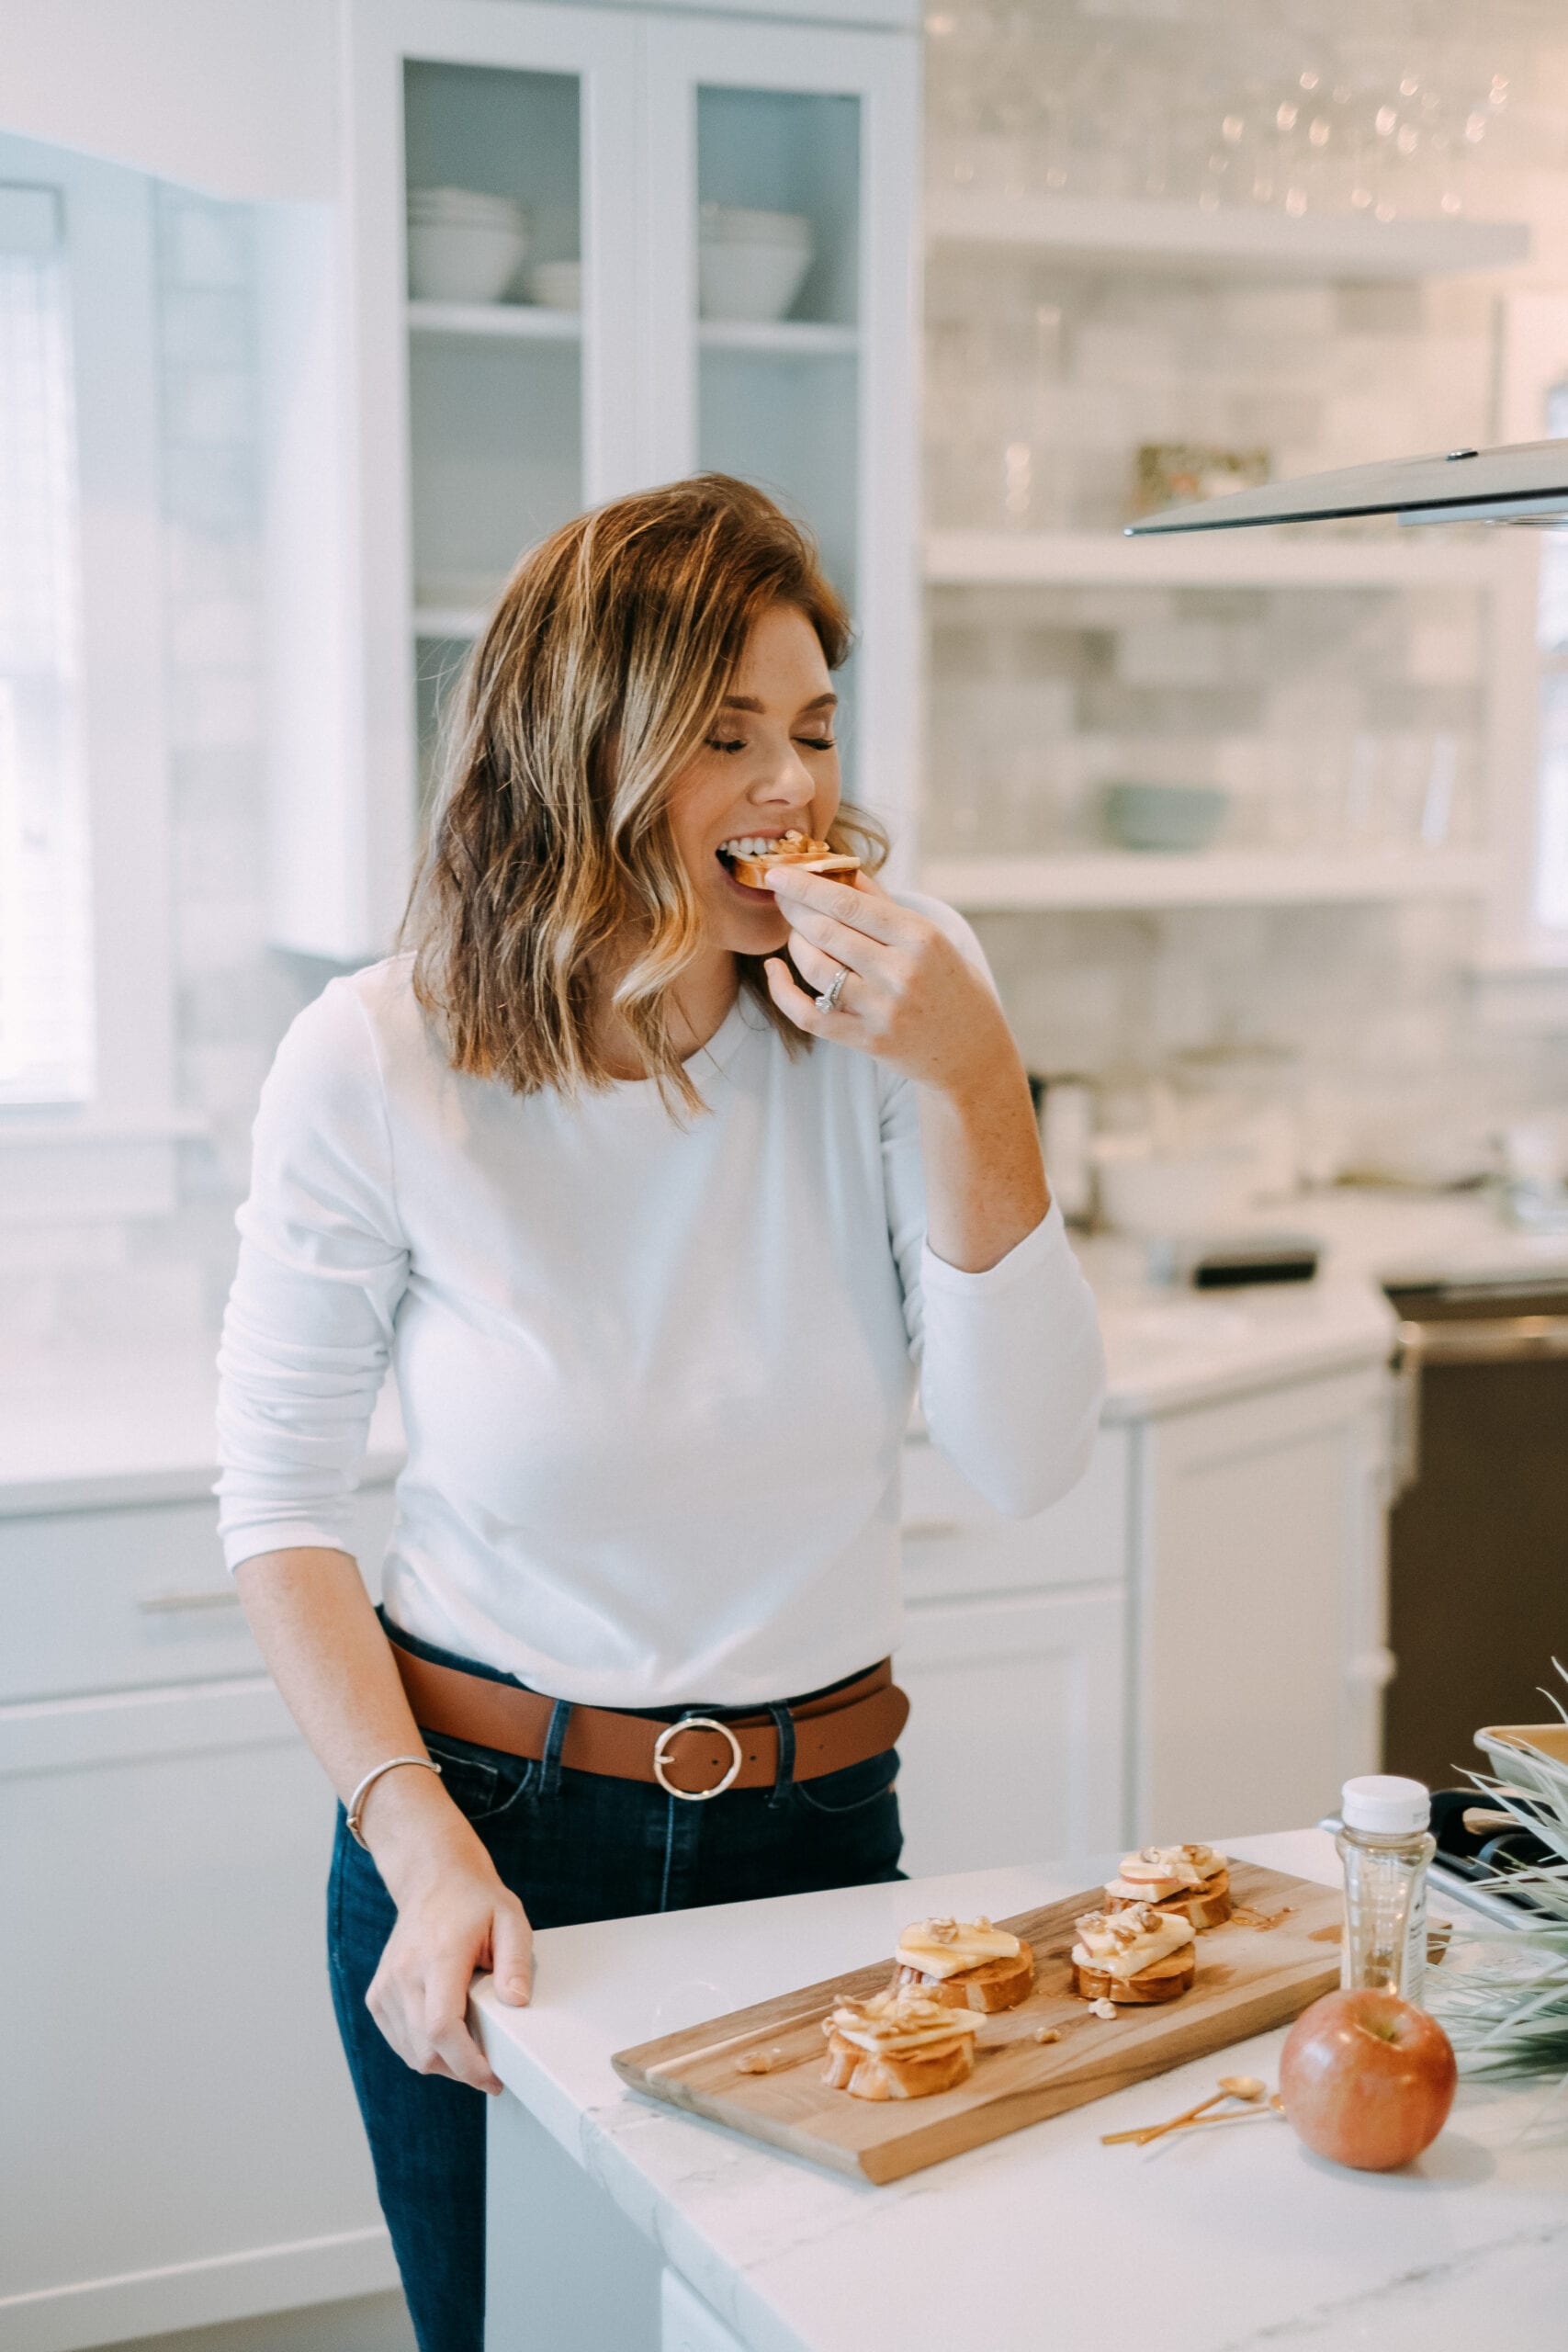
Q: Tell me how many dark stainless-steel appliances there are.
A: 1